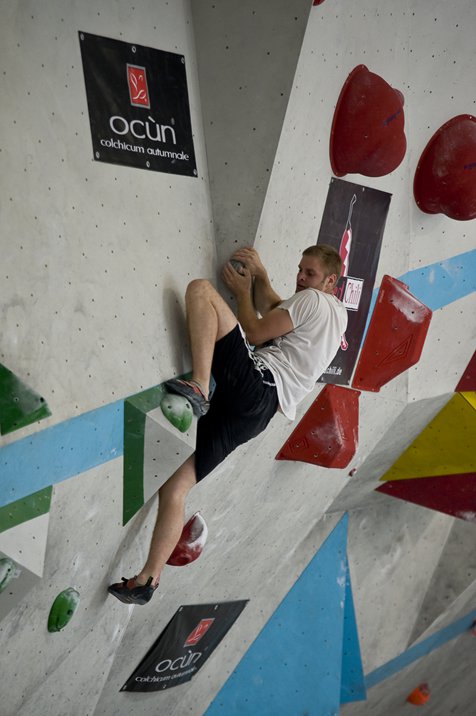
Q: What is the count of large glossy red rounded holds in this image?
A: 2